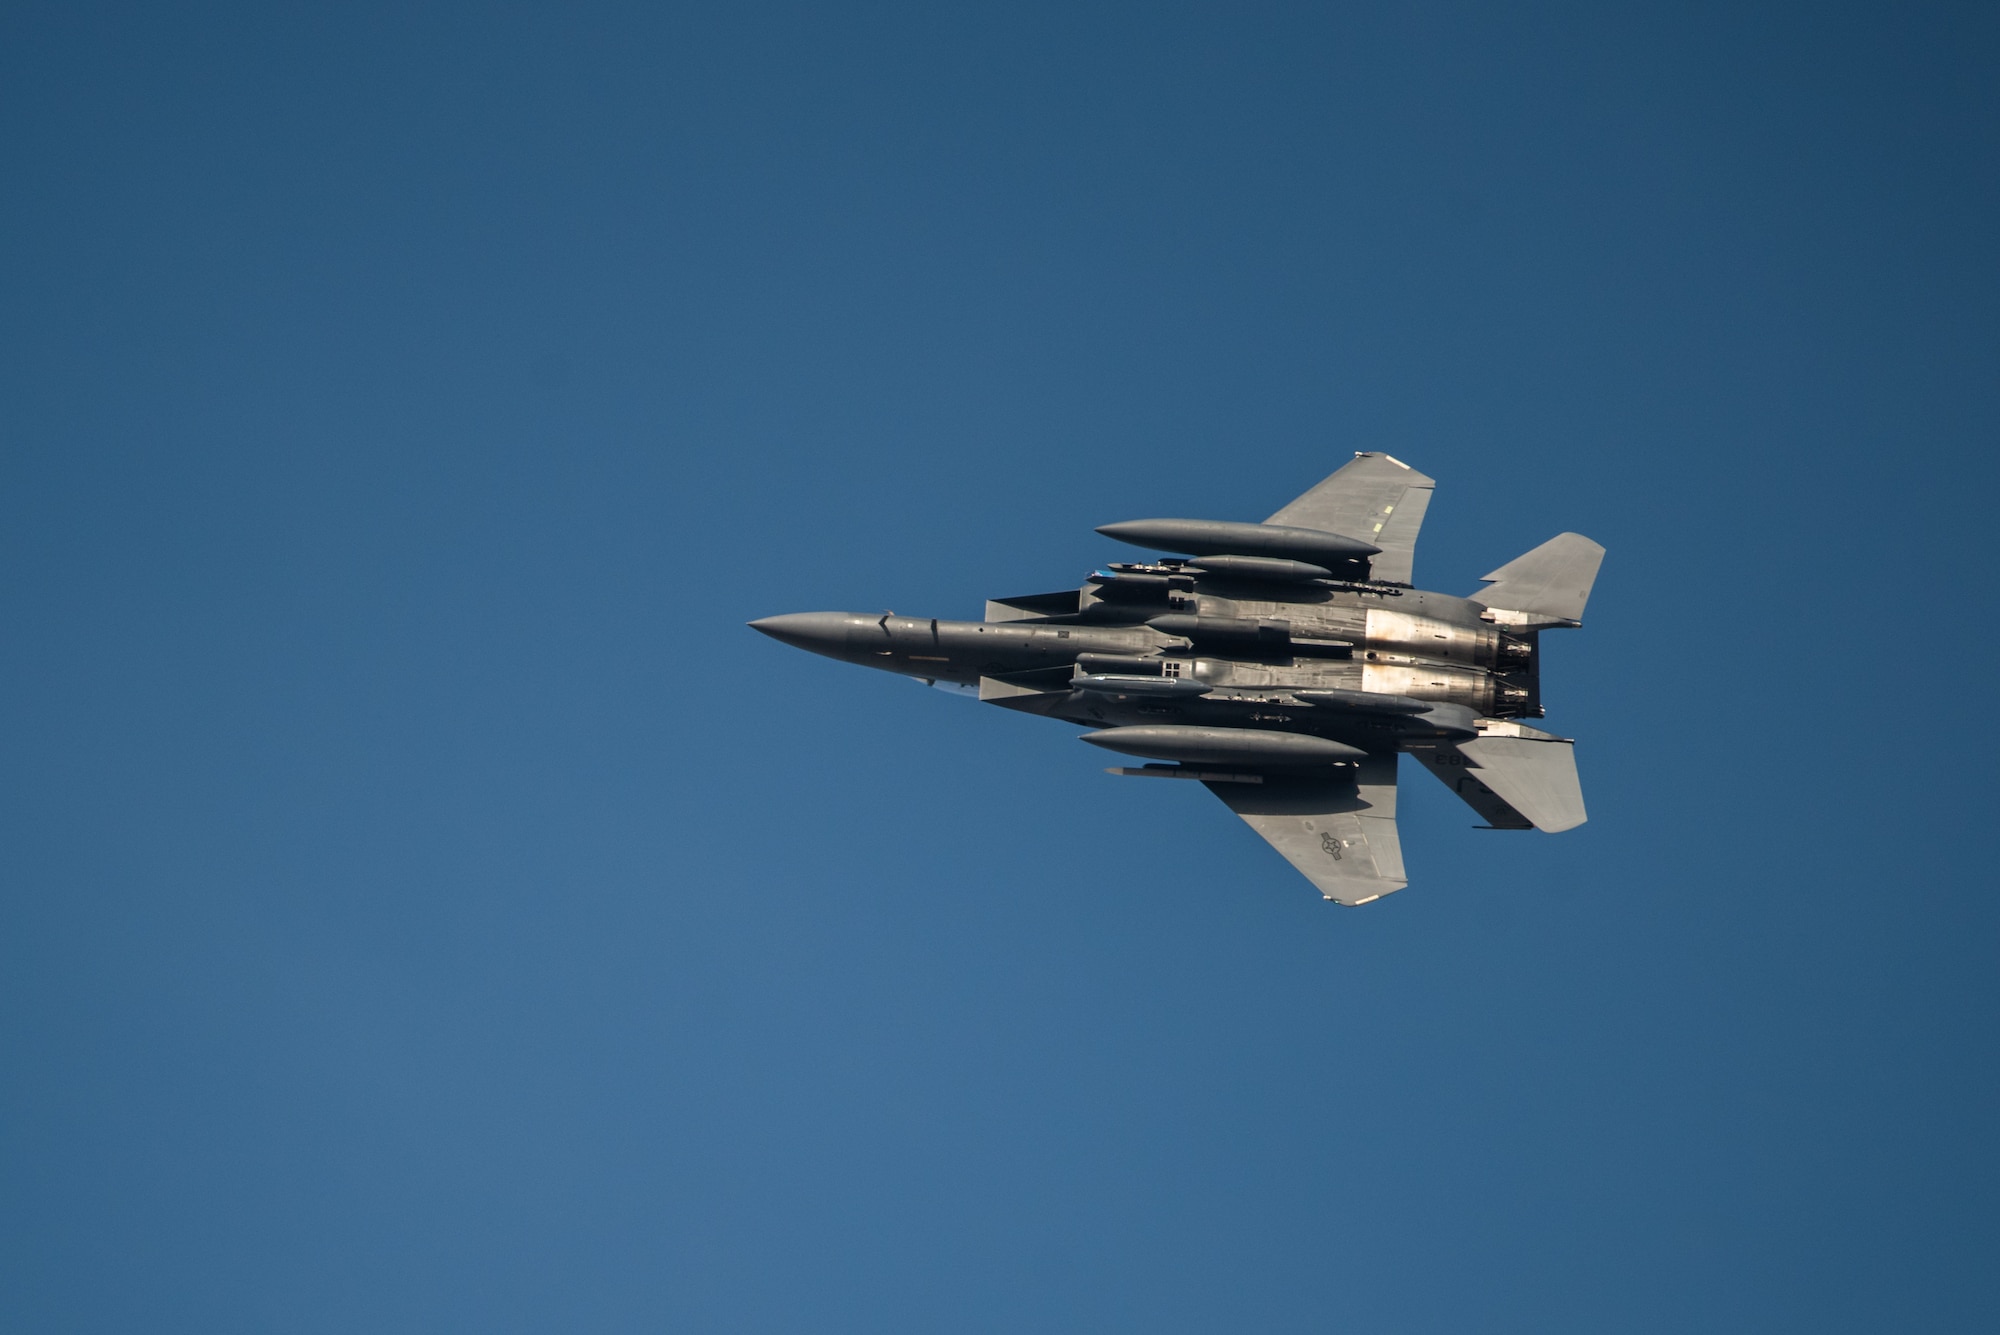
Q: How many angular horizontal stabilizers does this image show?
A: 2